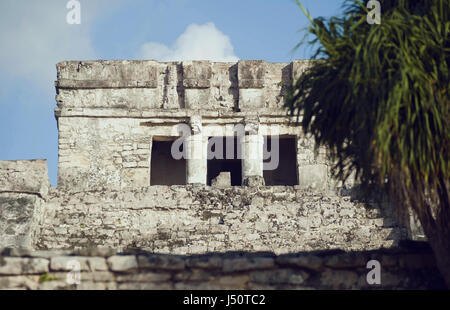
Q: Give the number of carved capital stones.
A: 2